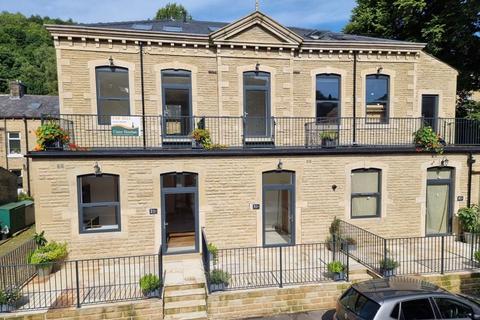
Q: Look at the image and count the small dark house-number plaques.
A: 3